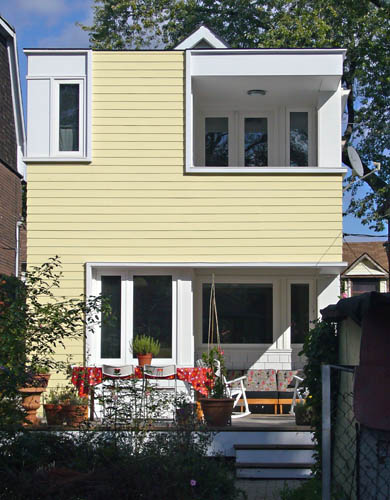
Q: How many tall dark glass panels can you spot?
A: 7